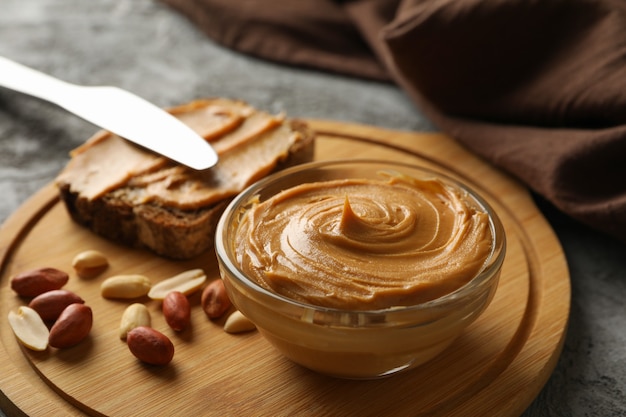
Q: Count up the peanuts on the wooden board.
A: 12